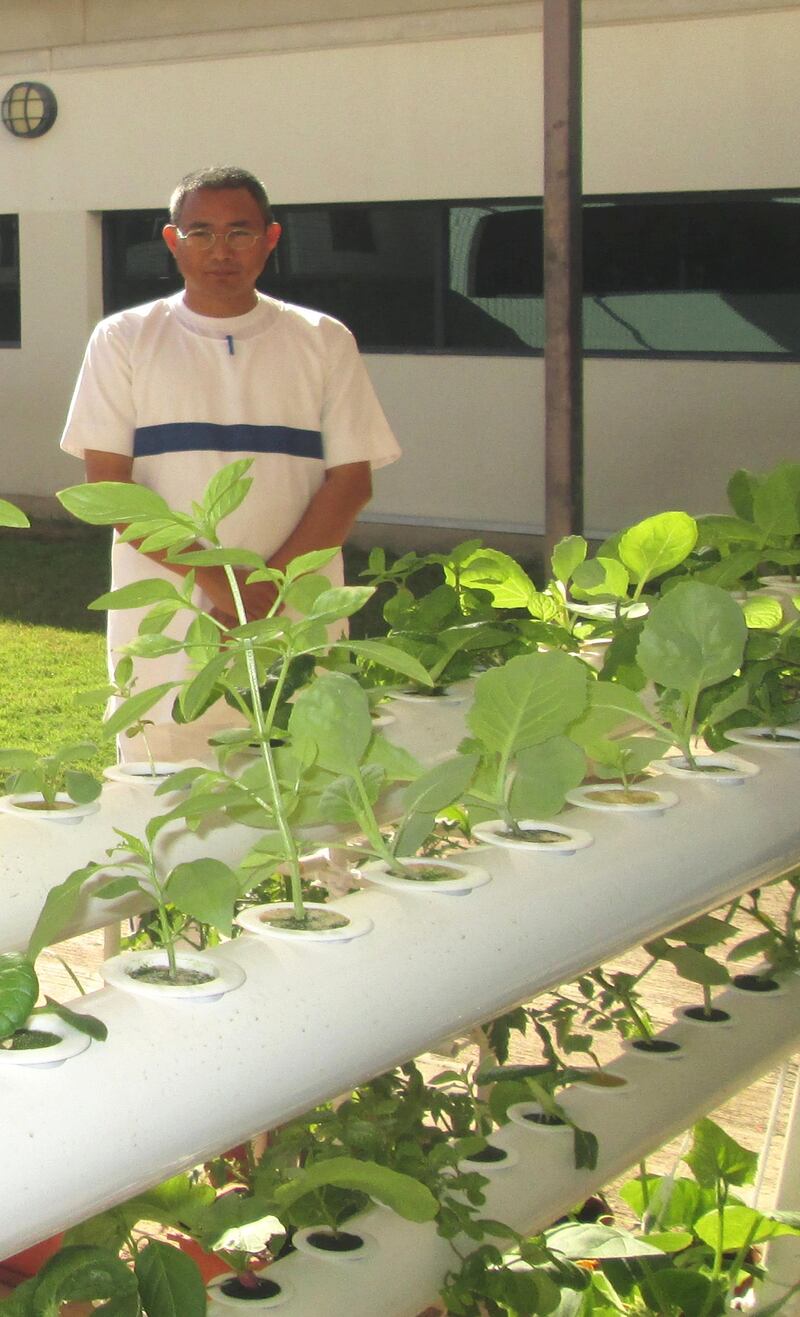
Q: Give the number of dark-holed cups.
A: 7